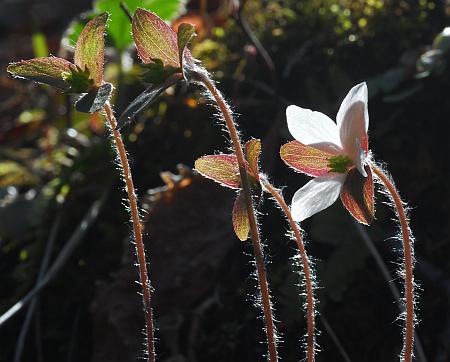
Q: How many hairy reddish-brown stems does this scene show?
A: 4